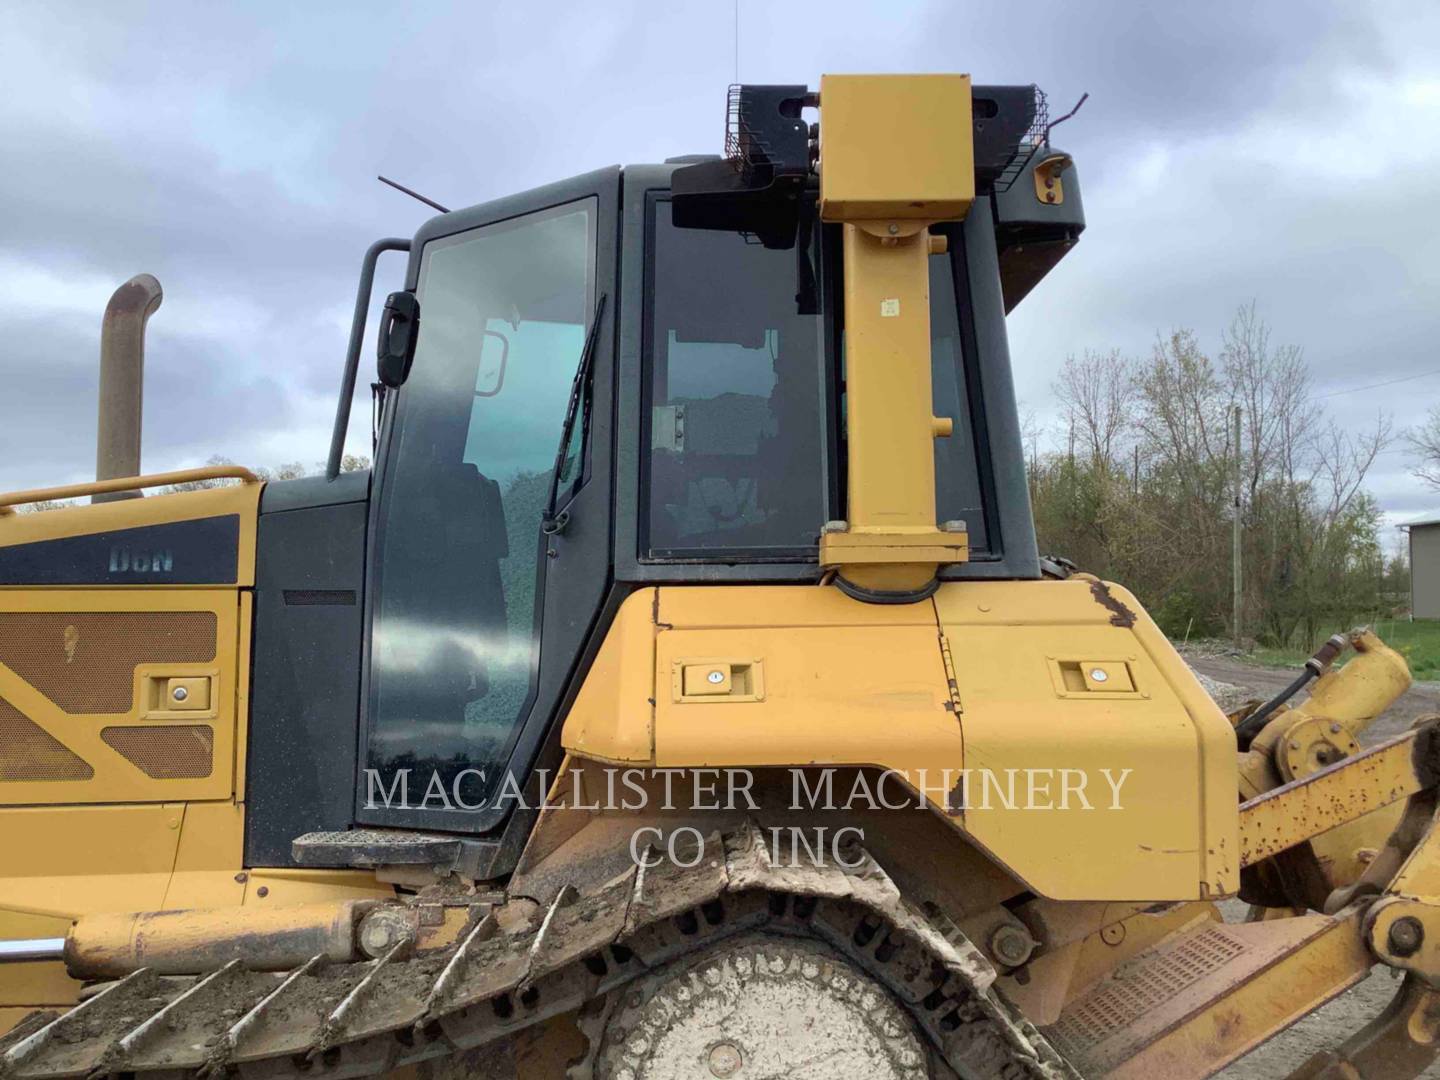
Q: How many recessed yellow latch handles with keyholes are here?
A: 3